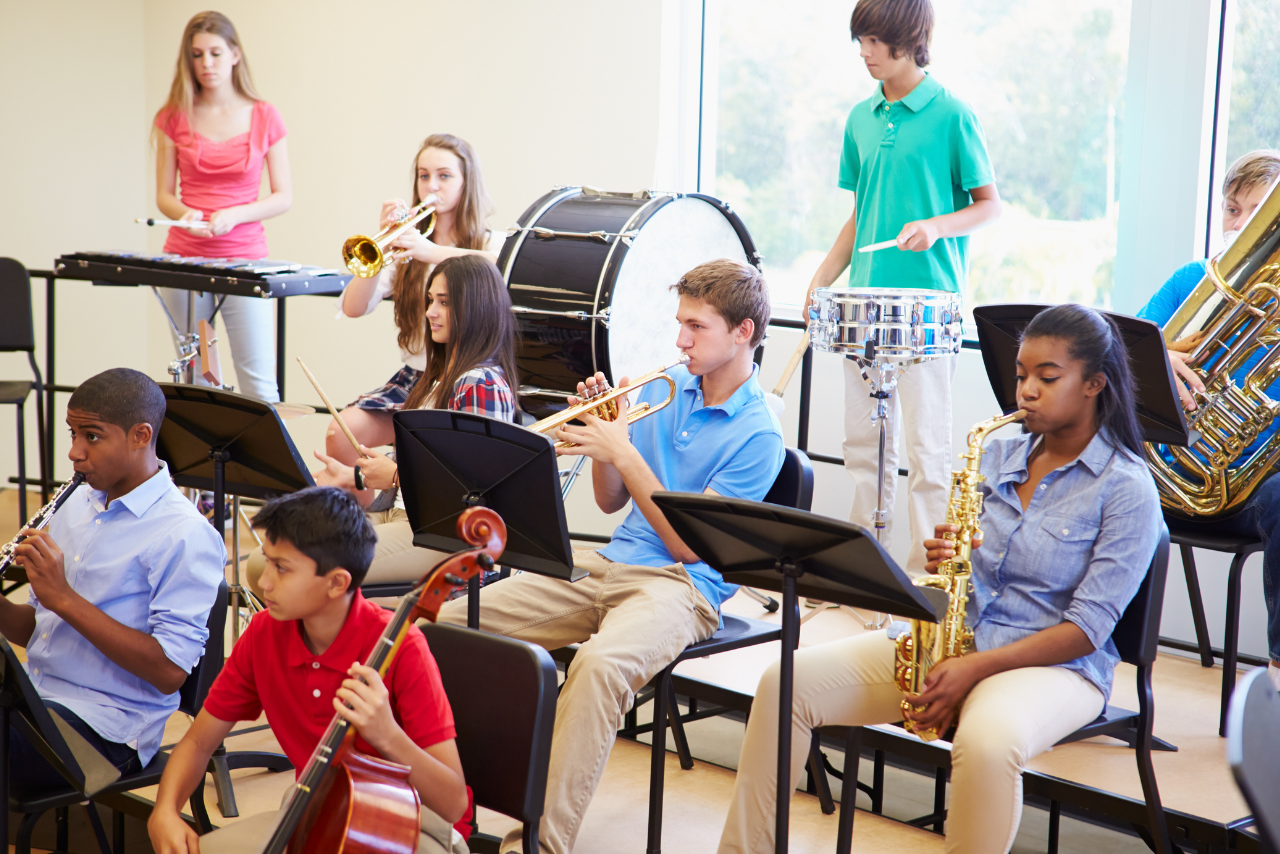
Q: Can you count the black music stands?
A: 5